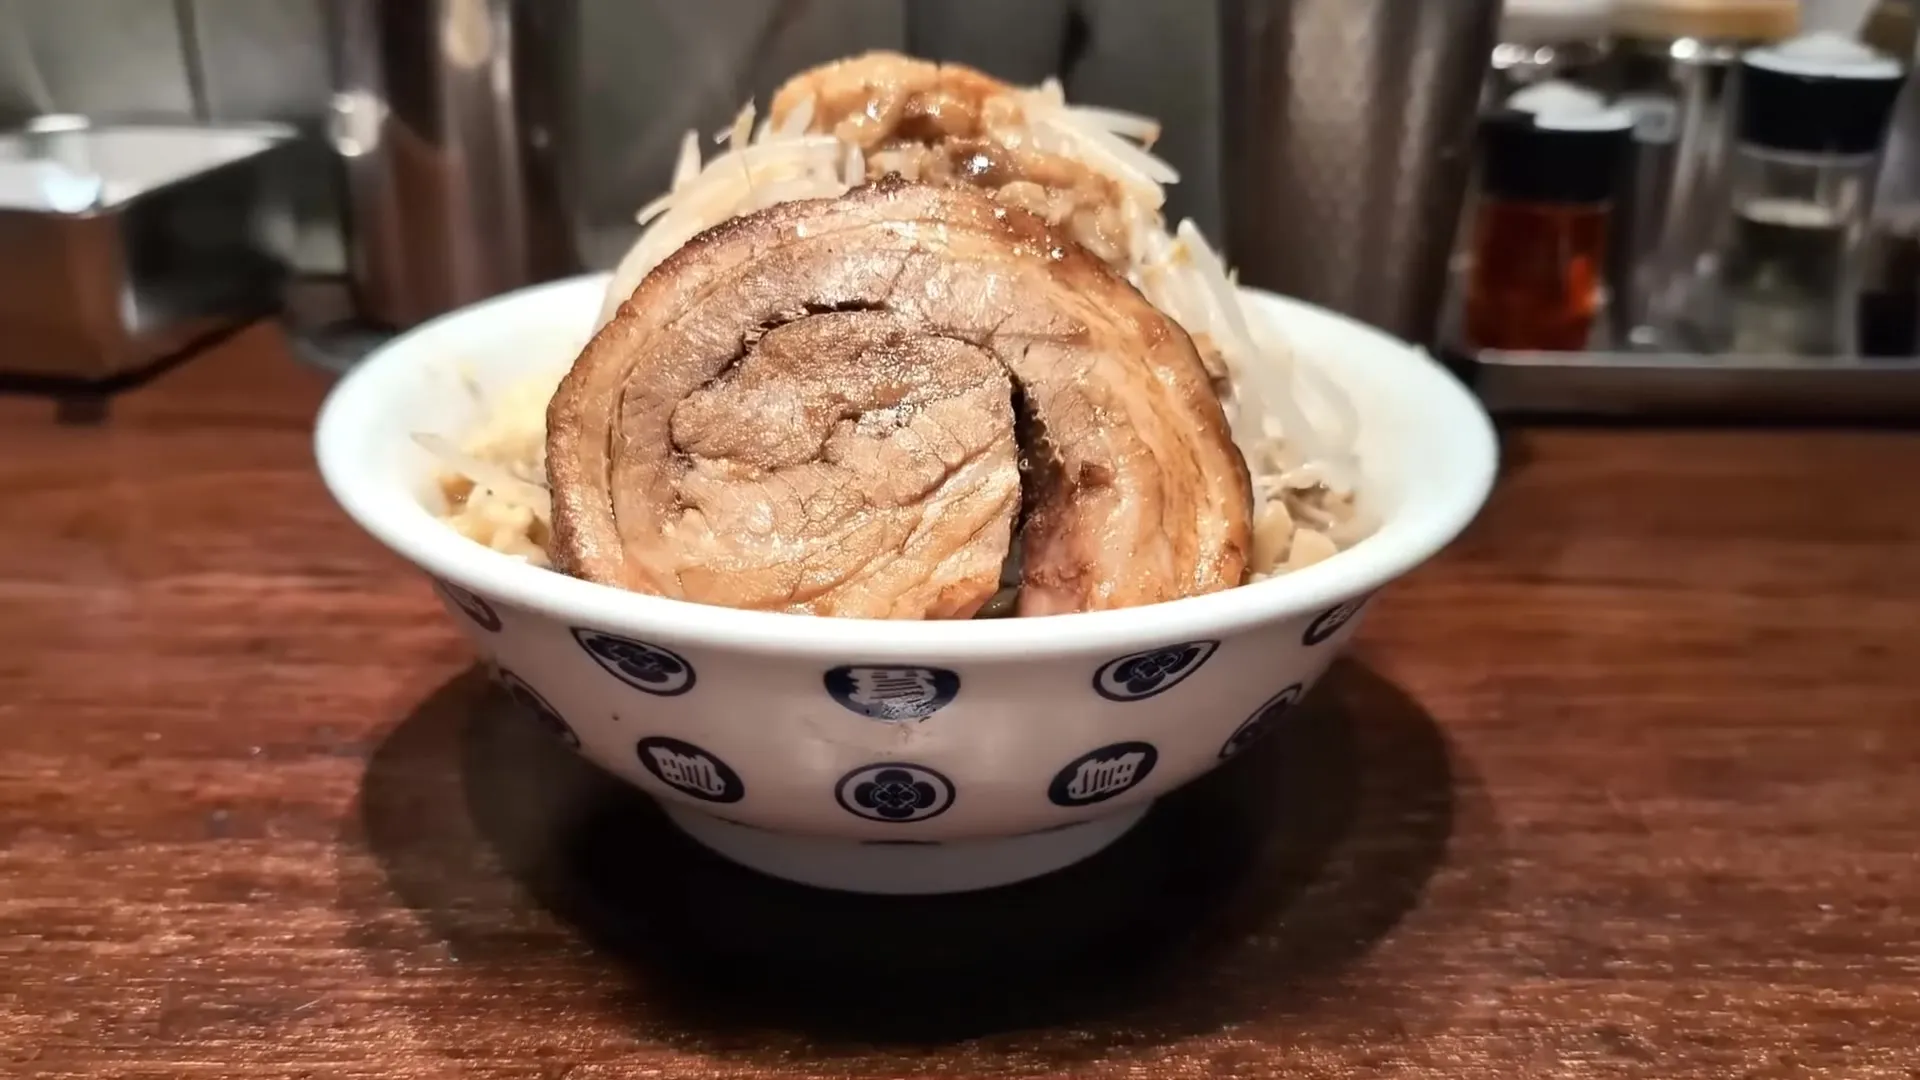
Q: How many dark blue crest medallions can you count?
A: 10